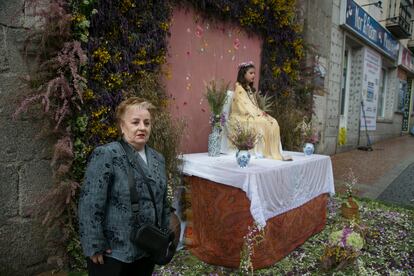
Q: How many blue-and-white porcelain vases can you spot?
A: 3